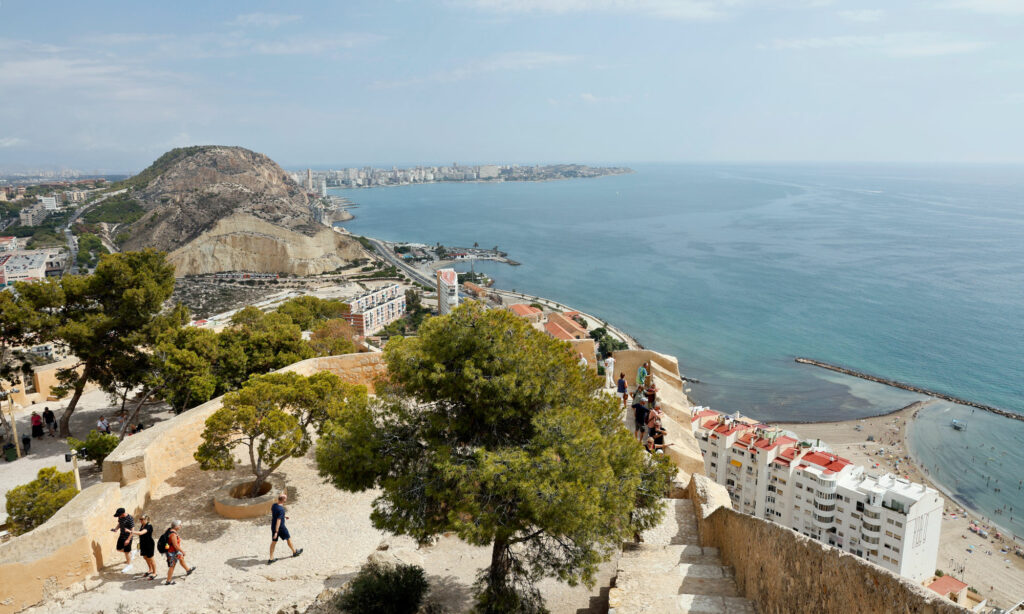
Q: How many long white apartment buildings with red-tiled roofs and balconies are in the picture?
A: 1